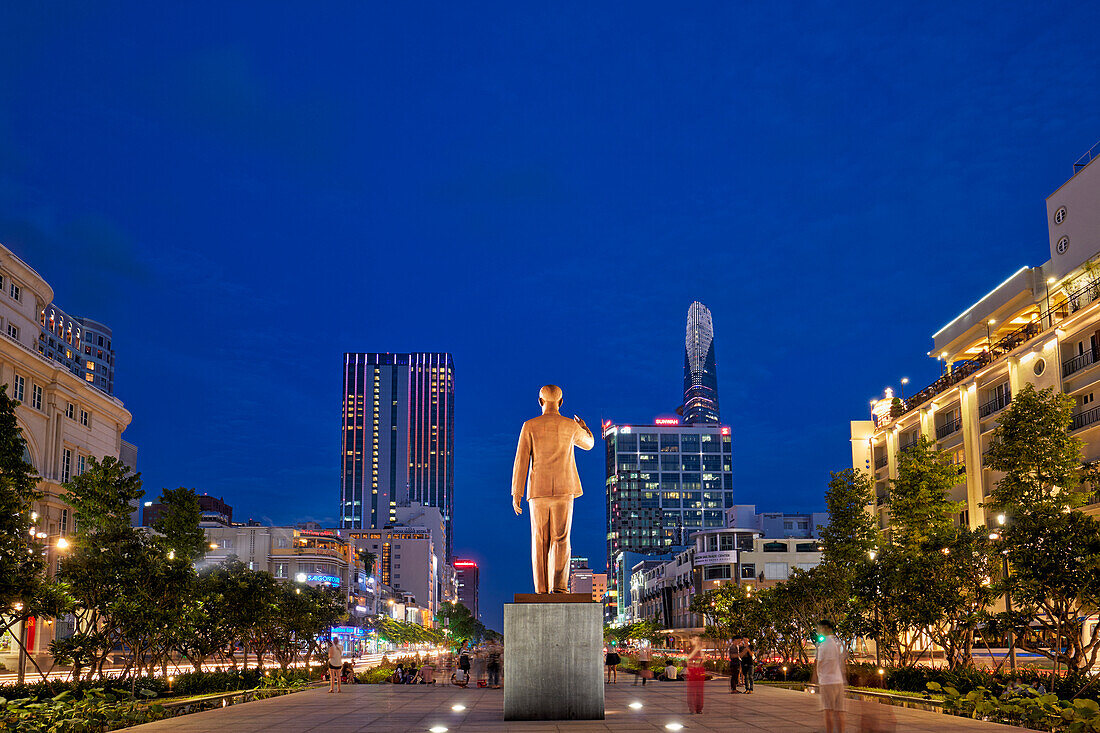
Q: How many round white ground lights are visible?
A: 4